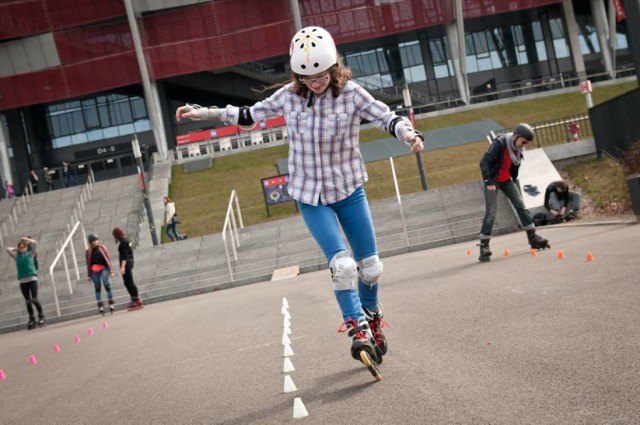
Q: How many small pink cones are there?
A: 6